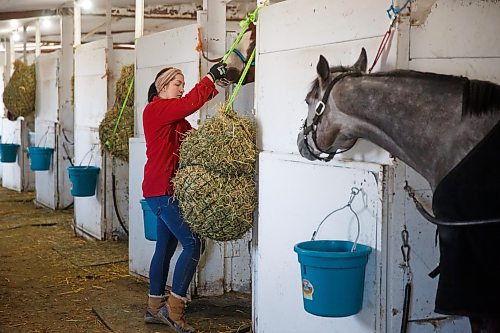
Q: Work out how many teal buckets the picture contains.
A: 5